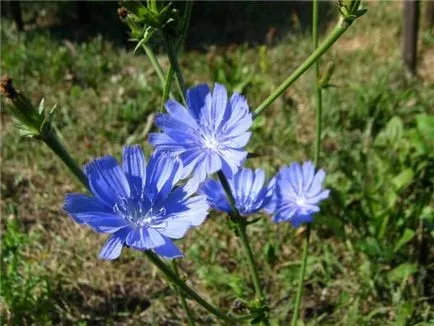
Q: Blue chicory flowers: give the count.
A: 4